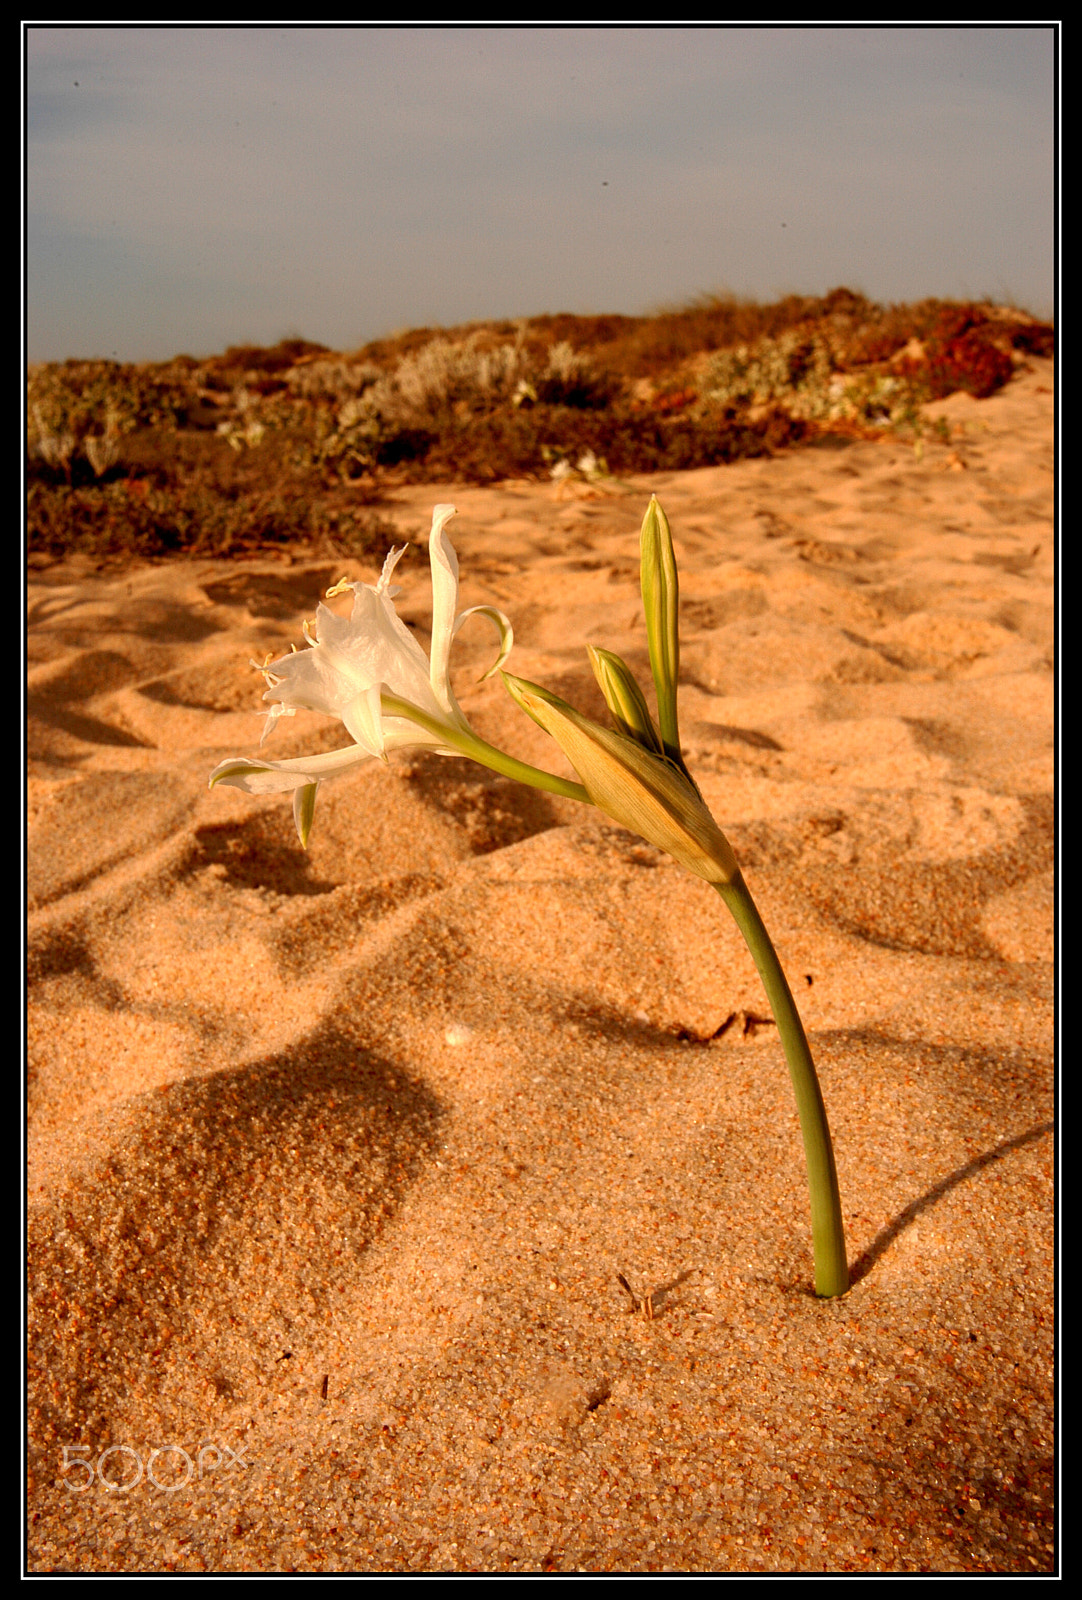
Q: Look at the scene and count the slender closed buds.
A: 3